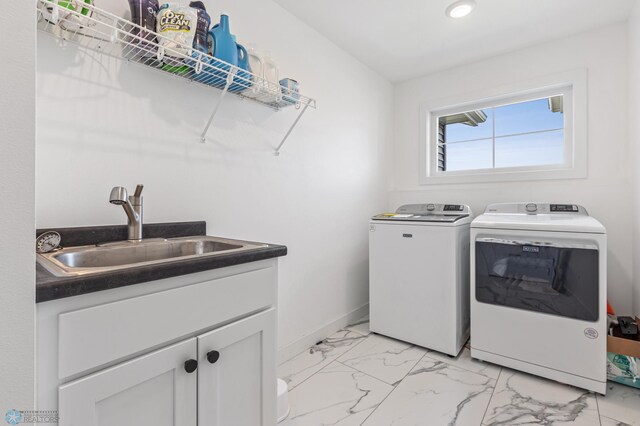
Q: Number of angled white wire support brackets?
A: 2